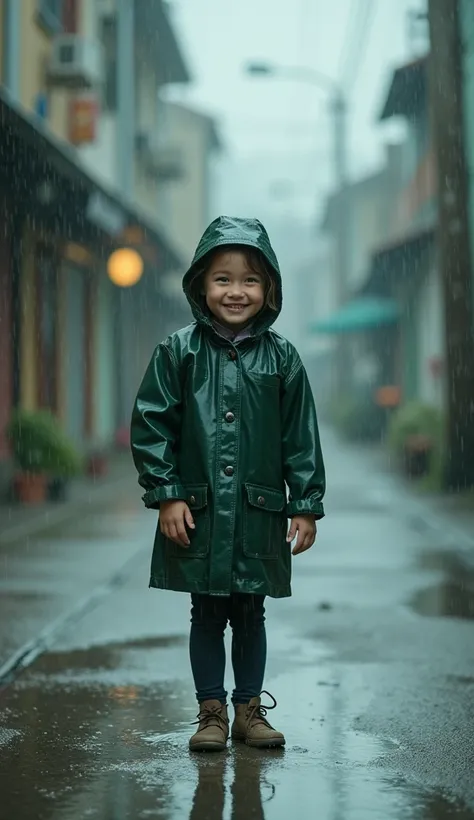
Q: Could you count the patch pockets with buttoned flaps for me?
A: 2